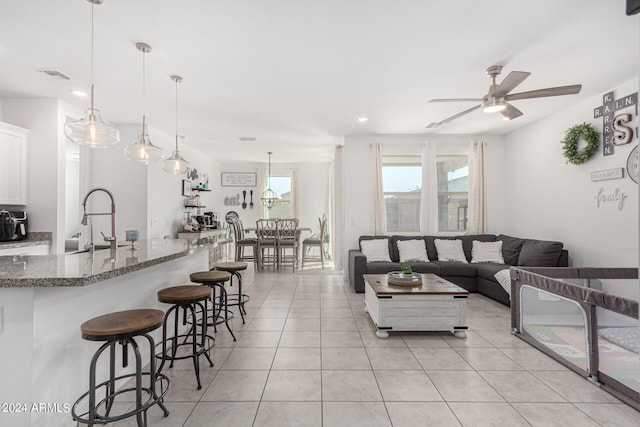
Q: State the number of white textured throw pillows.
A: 4